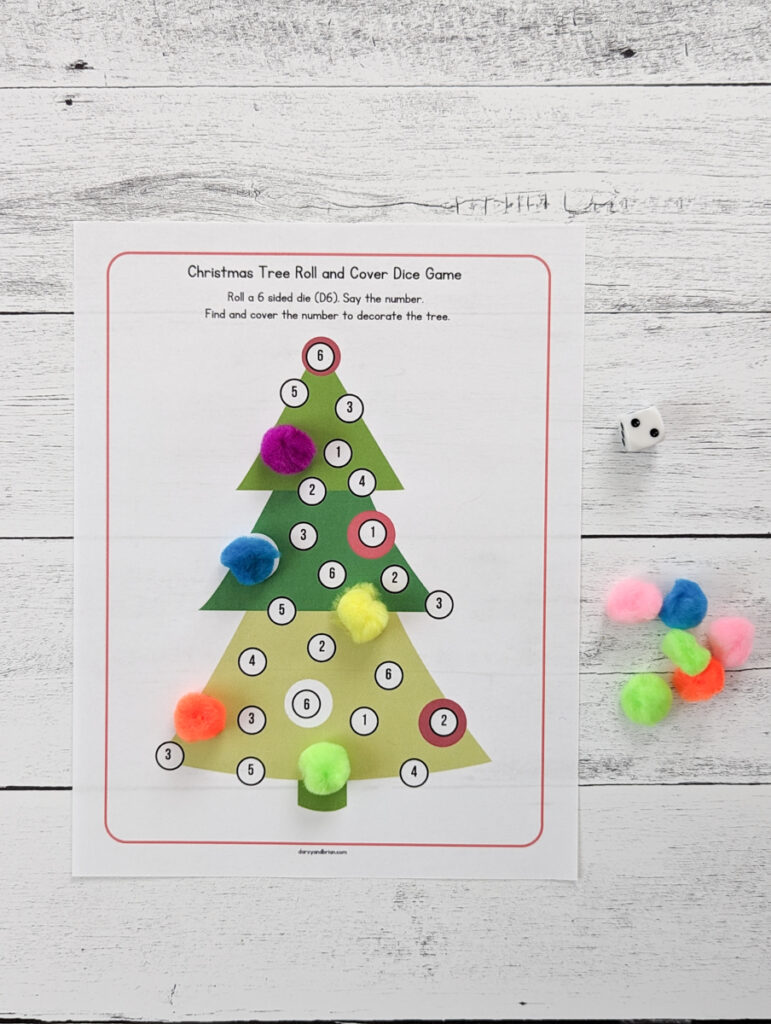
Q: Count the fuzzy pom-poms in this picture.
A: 11